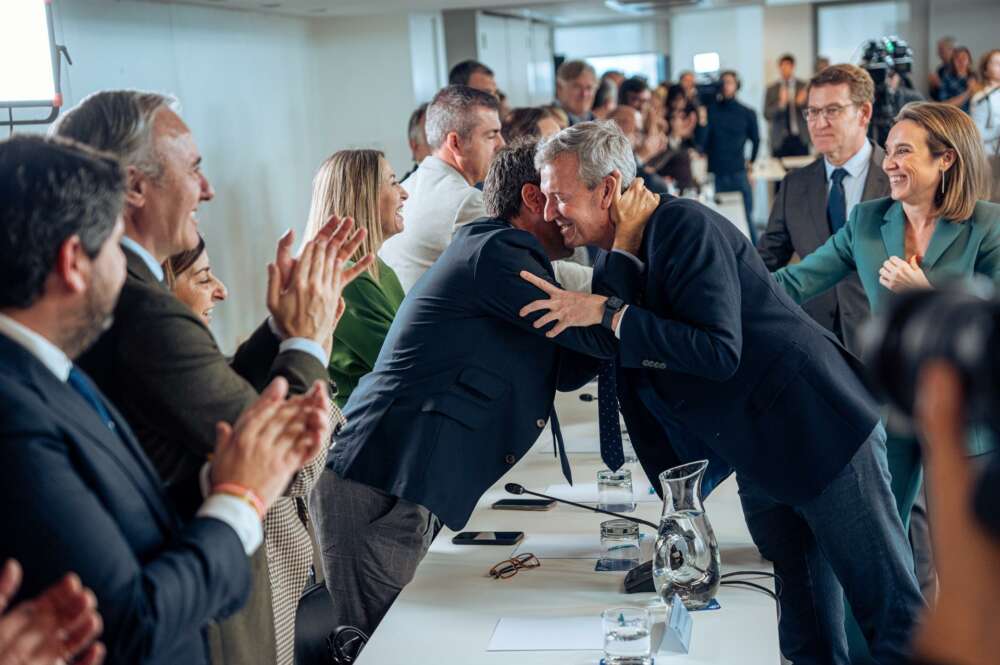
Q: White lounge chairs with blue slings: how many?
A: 0